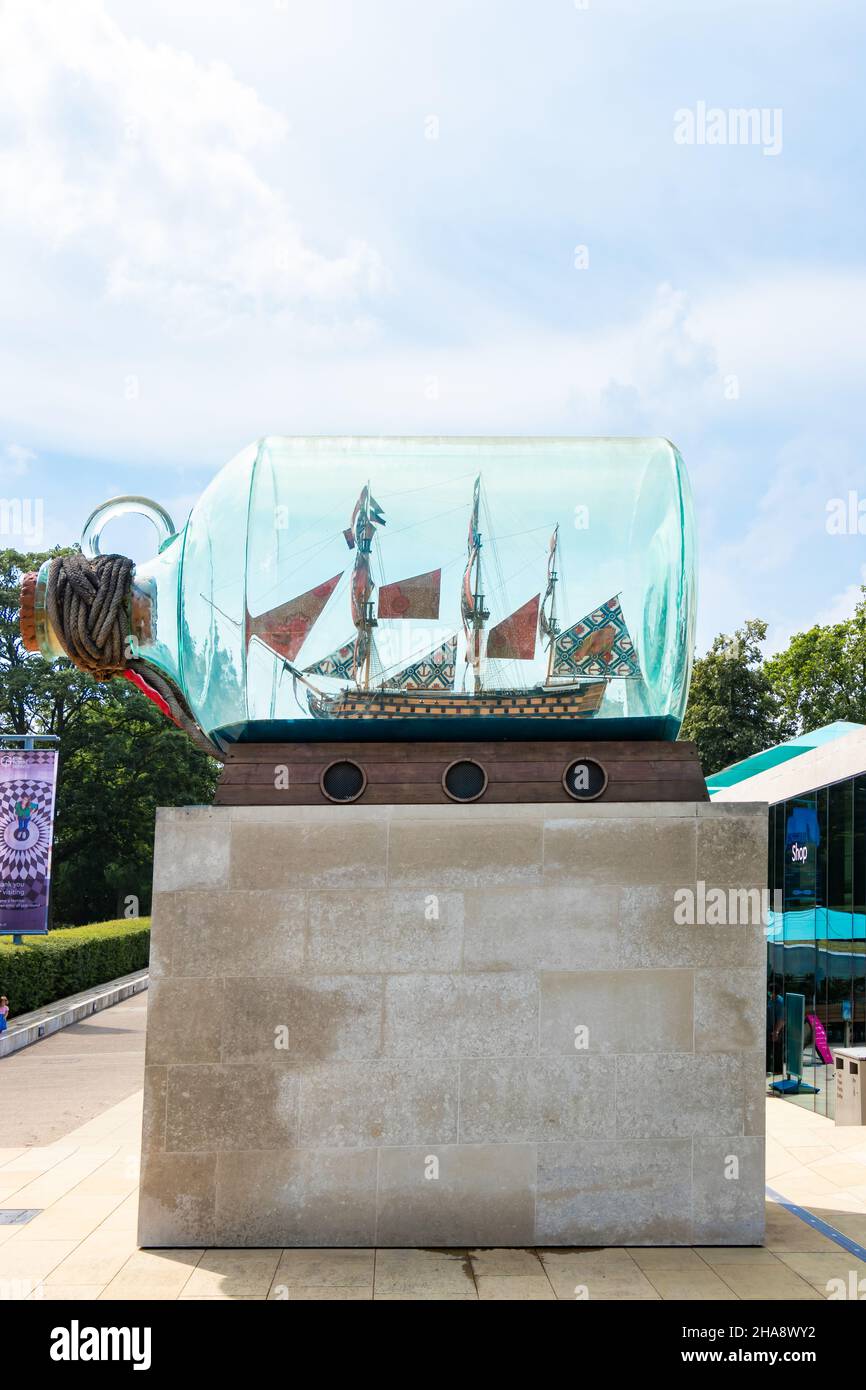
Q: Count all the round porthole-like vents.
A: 3